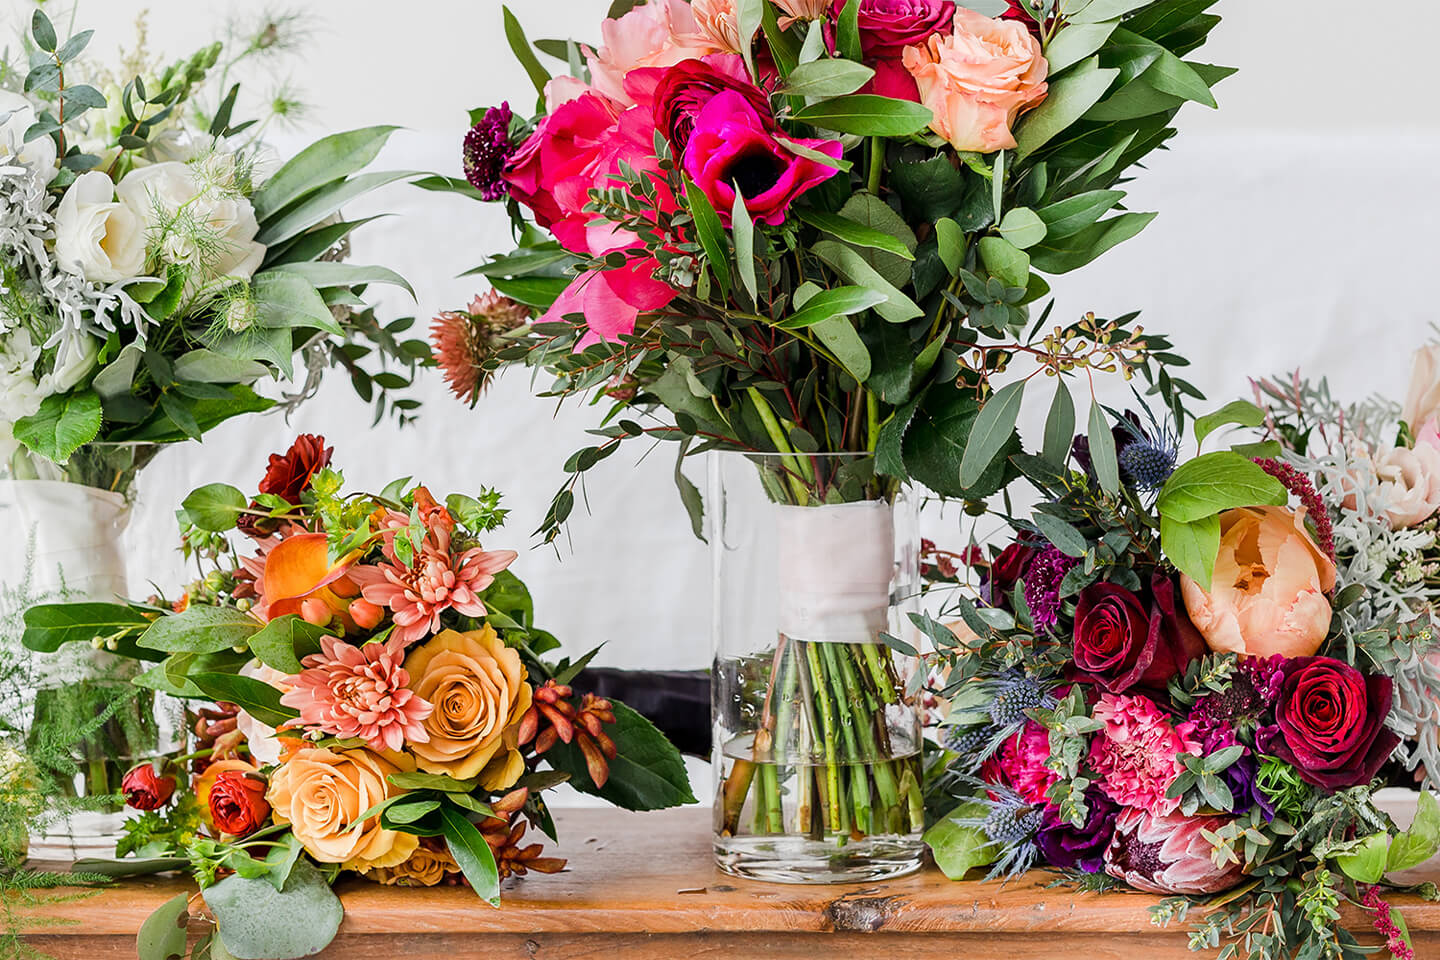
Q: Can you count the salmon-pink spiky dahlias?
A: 2